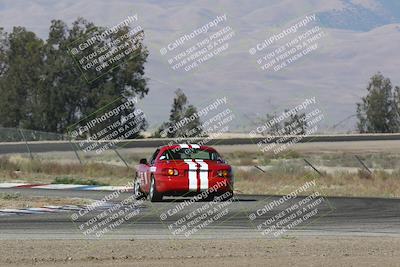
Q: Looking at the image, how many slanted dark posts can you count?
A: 6